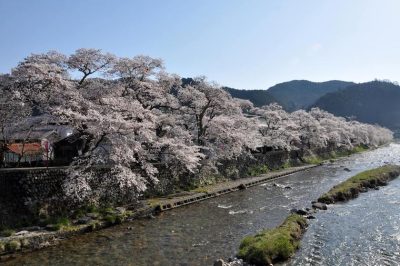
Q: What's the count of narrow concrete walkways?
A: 1